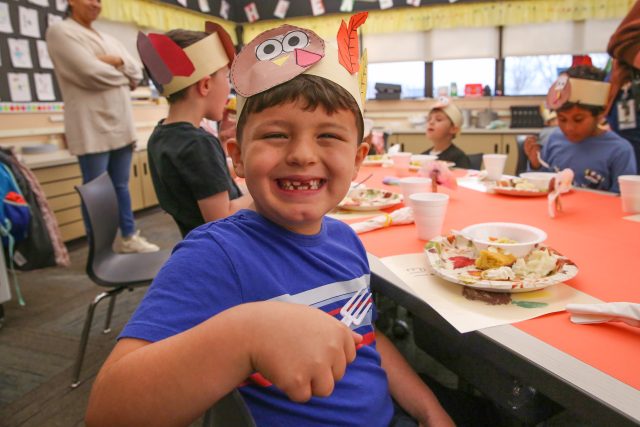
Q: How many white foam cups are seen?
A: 5